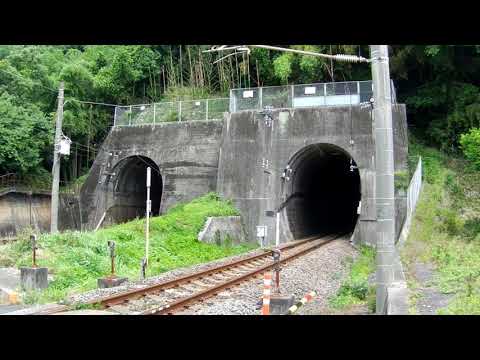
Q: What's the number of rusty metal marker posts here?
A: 3